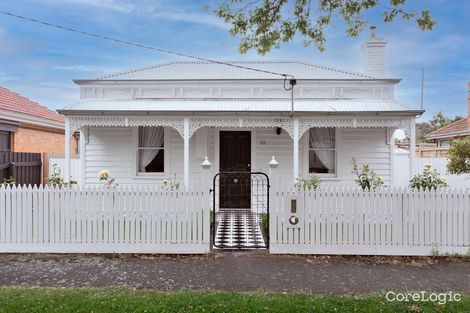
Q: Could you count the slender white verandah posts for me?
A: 4